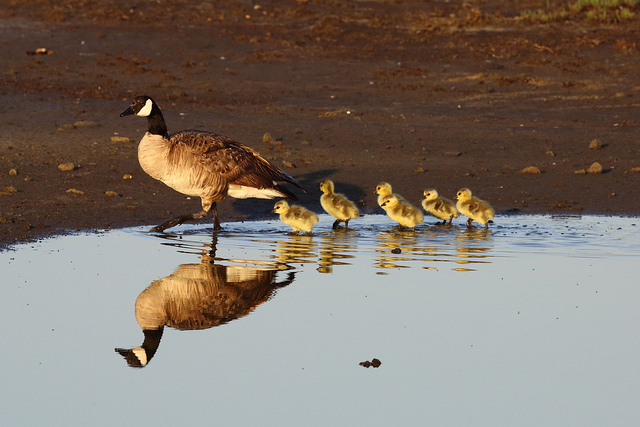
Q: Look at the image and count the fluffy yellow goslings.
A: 6